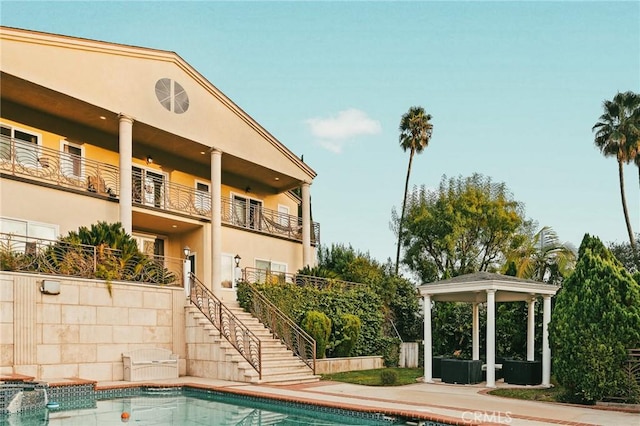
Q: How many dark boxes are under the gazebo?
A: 2